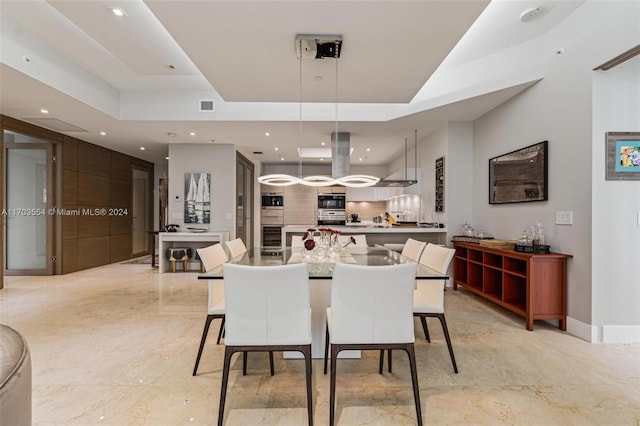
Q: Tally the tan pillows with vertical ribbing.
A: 0